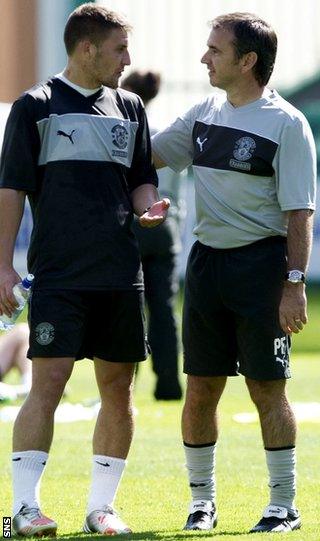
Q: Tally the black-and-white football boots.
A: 2